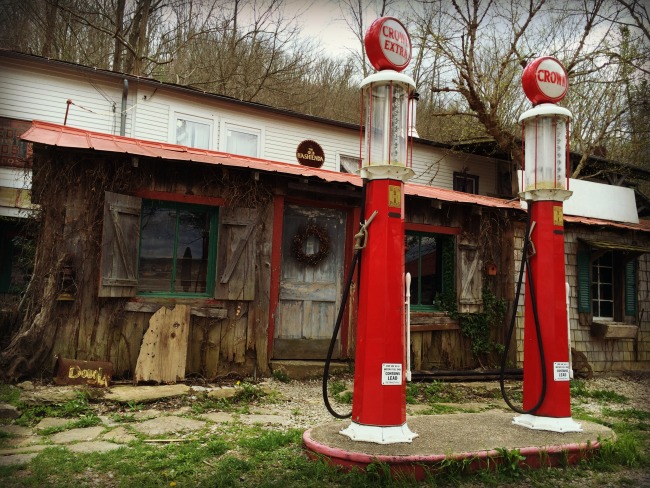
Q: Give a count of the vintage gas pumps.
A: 2